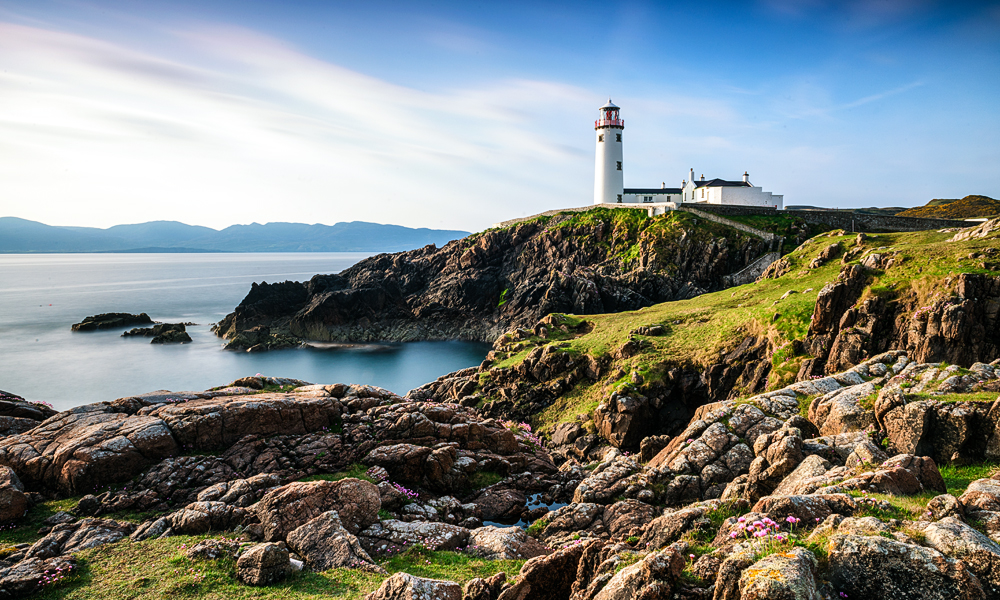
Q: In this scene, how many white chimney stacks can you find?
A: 5